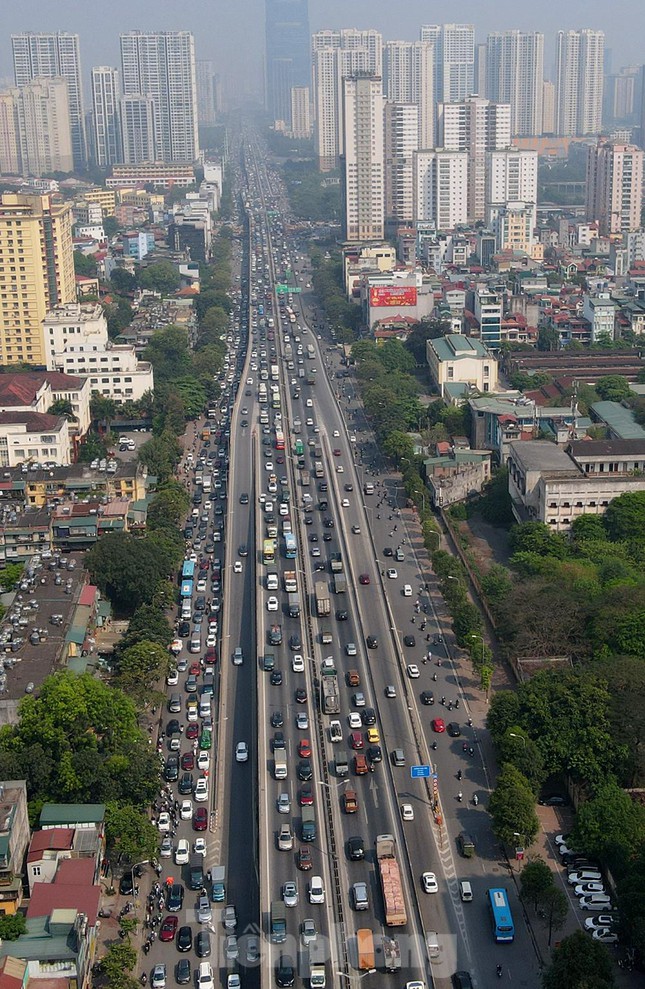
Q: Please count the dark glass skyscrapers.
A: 1